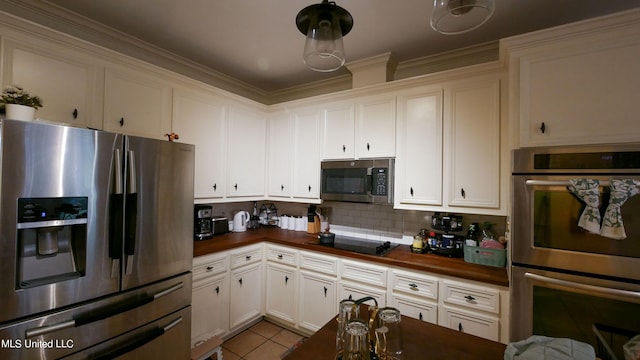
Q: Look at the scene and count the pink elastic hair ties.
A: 0